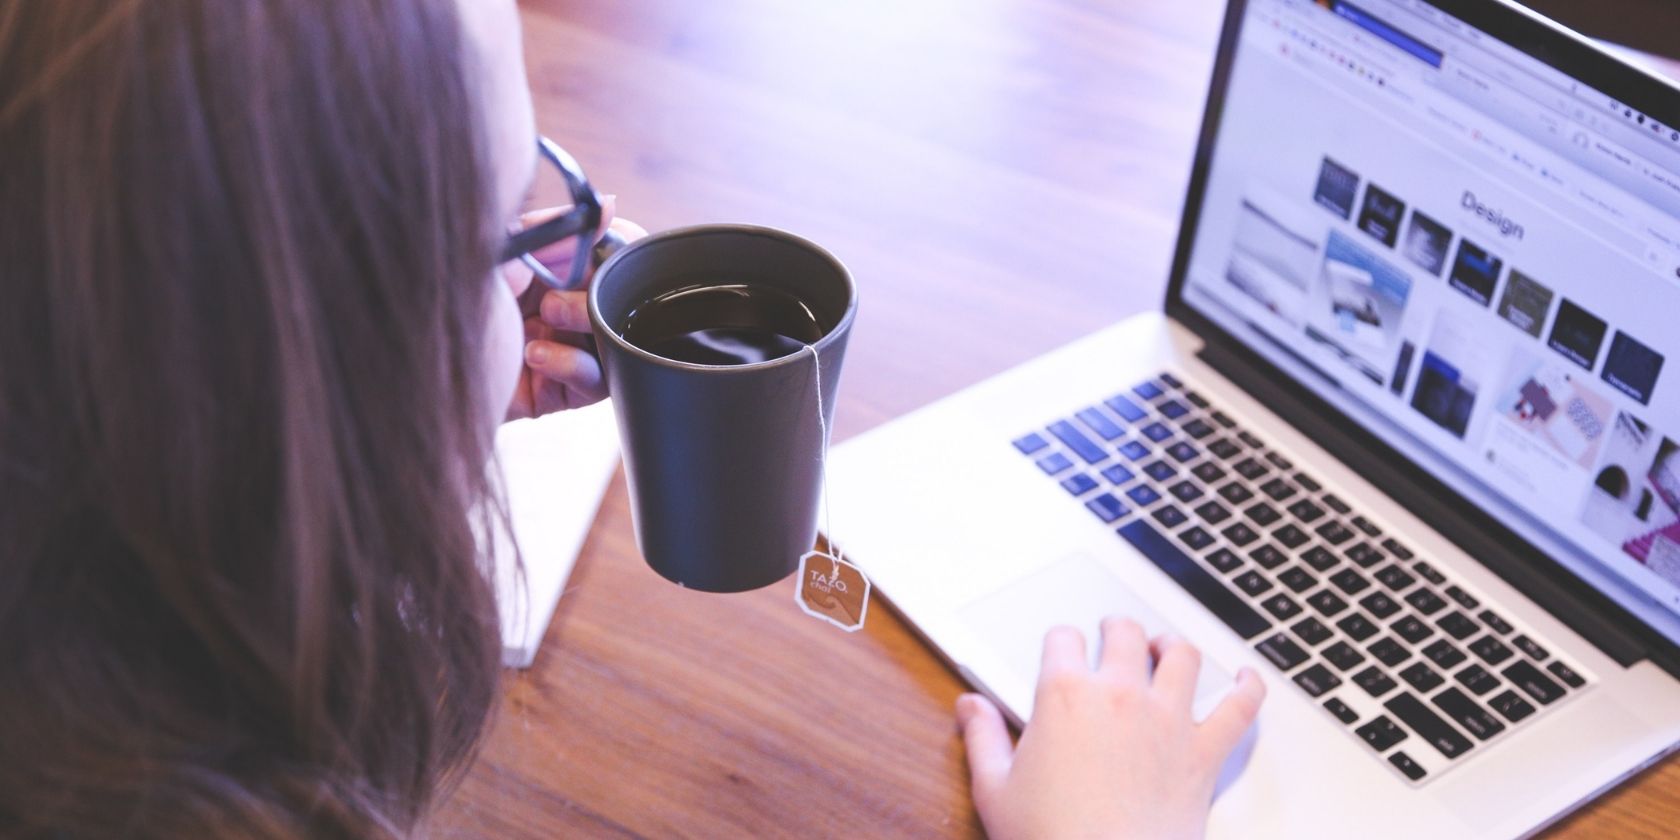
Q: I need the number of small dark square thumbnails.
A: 7